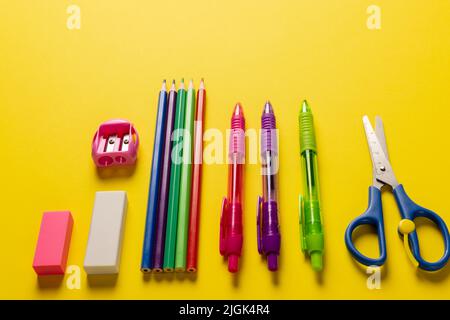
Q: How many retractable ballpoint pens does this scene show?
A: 3